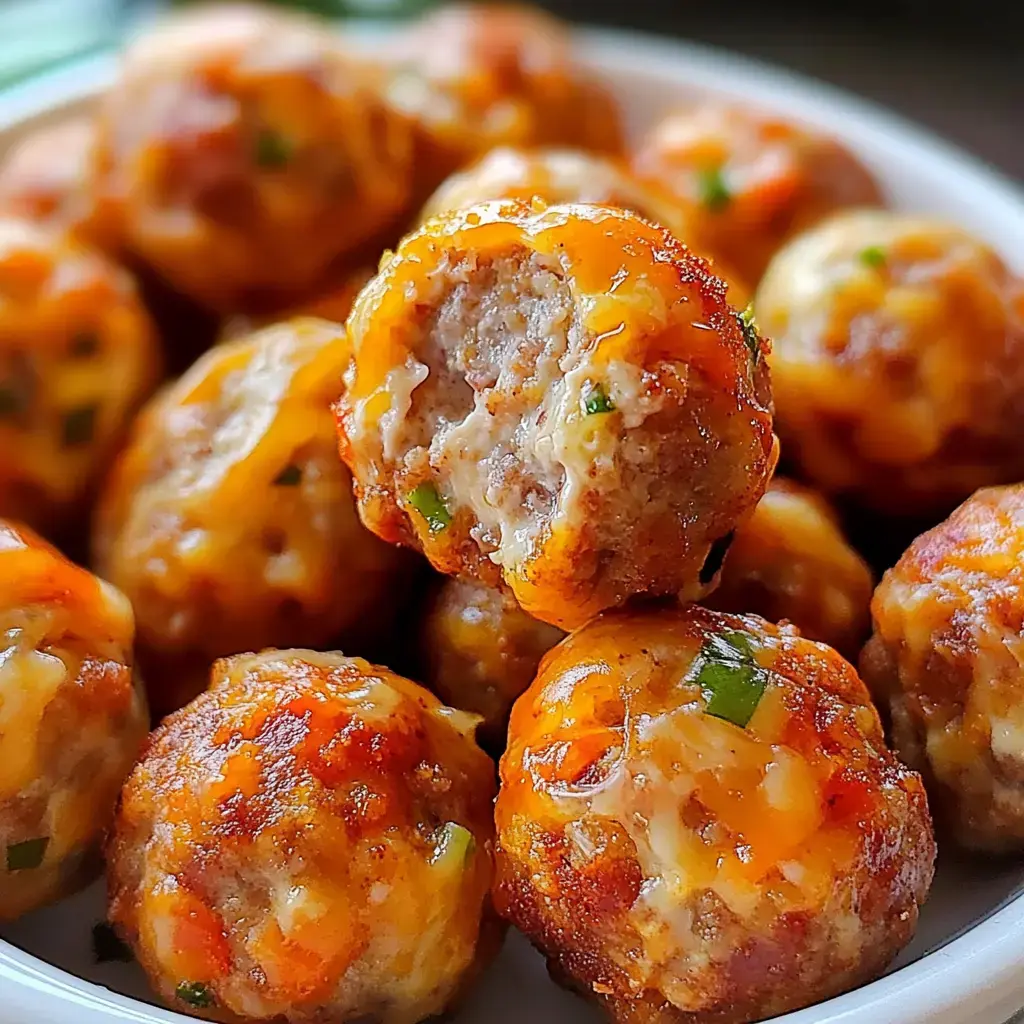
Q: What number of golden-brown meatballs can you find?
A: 15